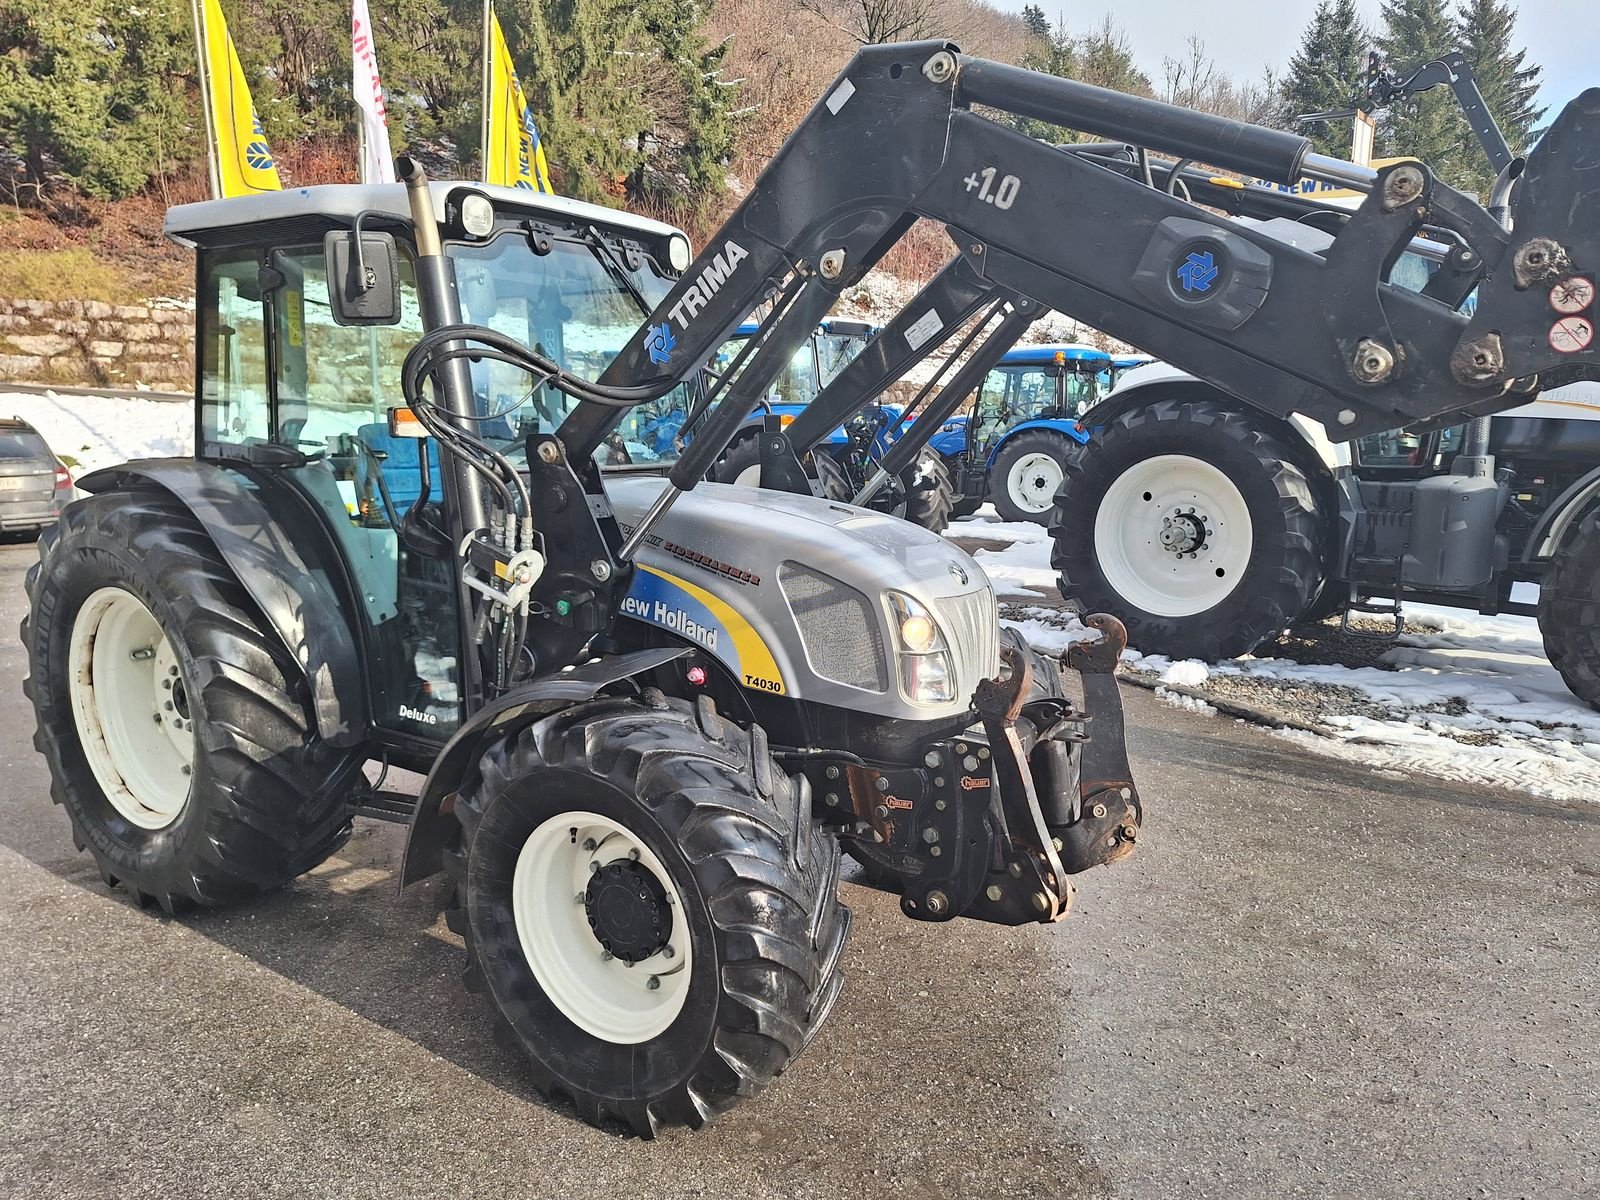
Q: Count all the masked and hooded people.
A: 0